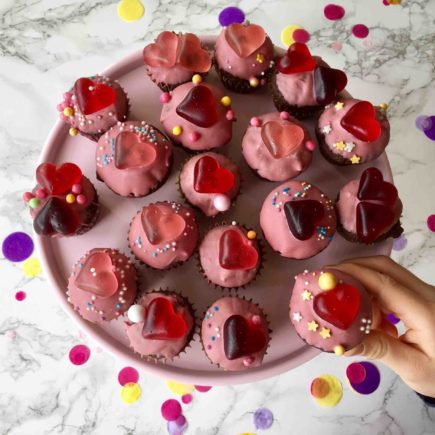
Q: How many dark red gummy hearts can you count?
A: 7